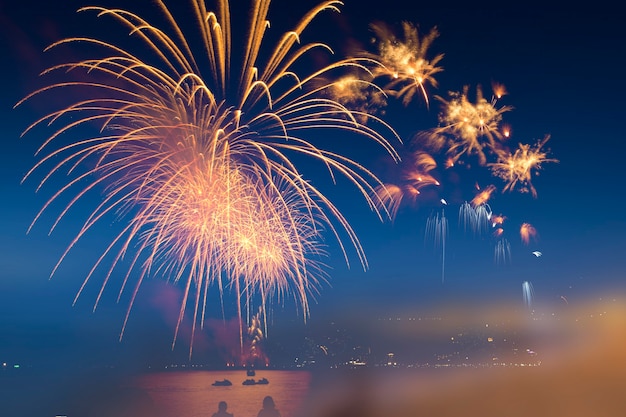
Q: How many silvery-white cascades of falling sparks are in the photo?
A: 4